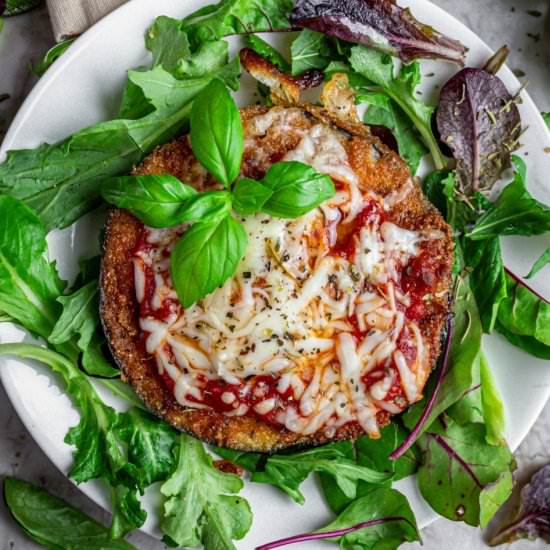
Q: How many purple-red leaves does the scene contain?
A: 3